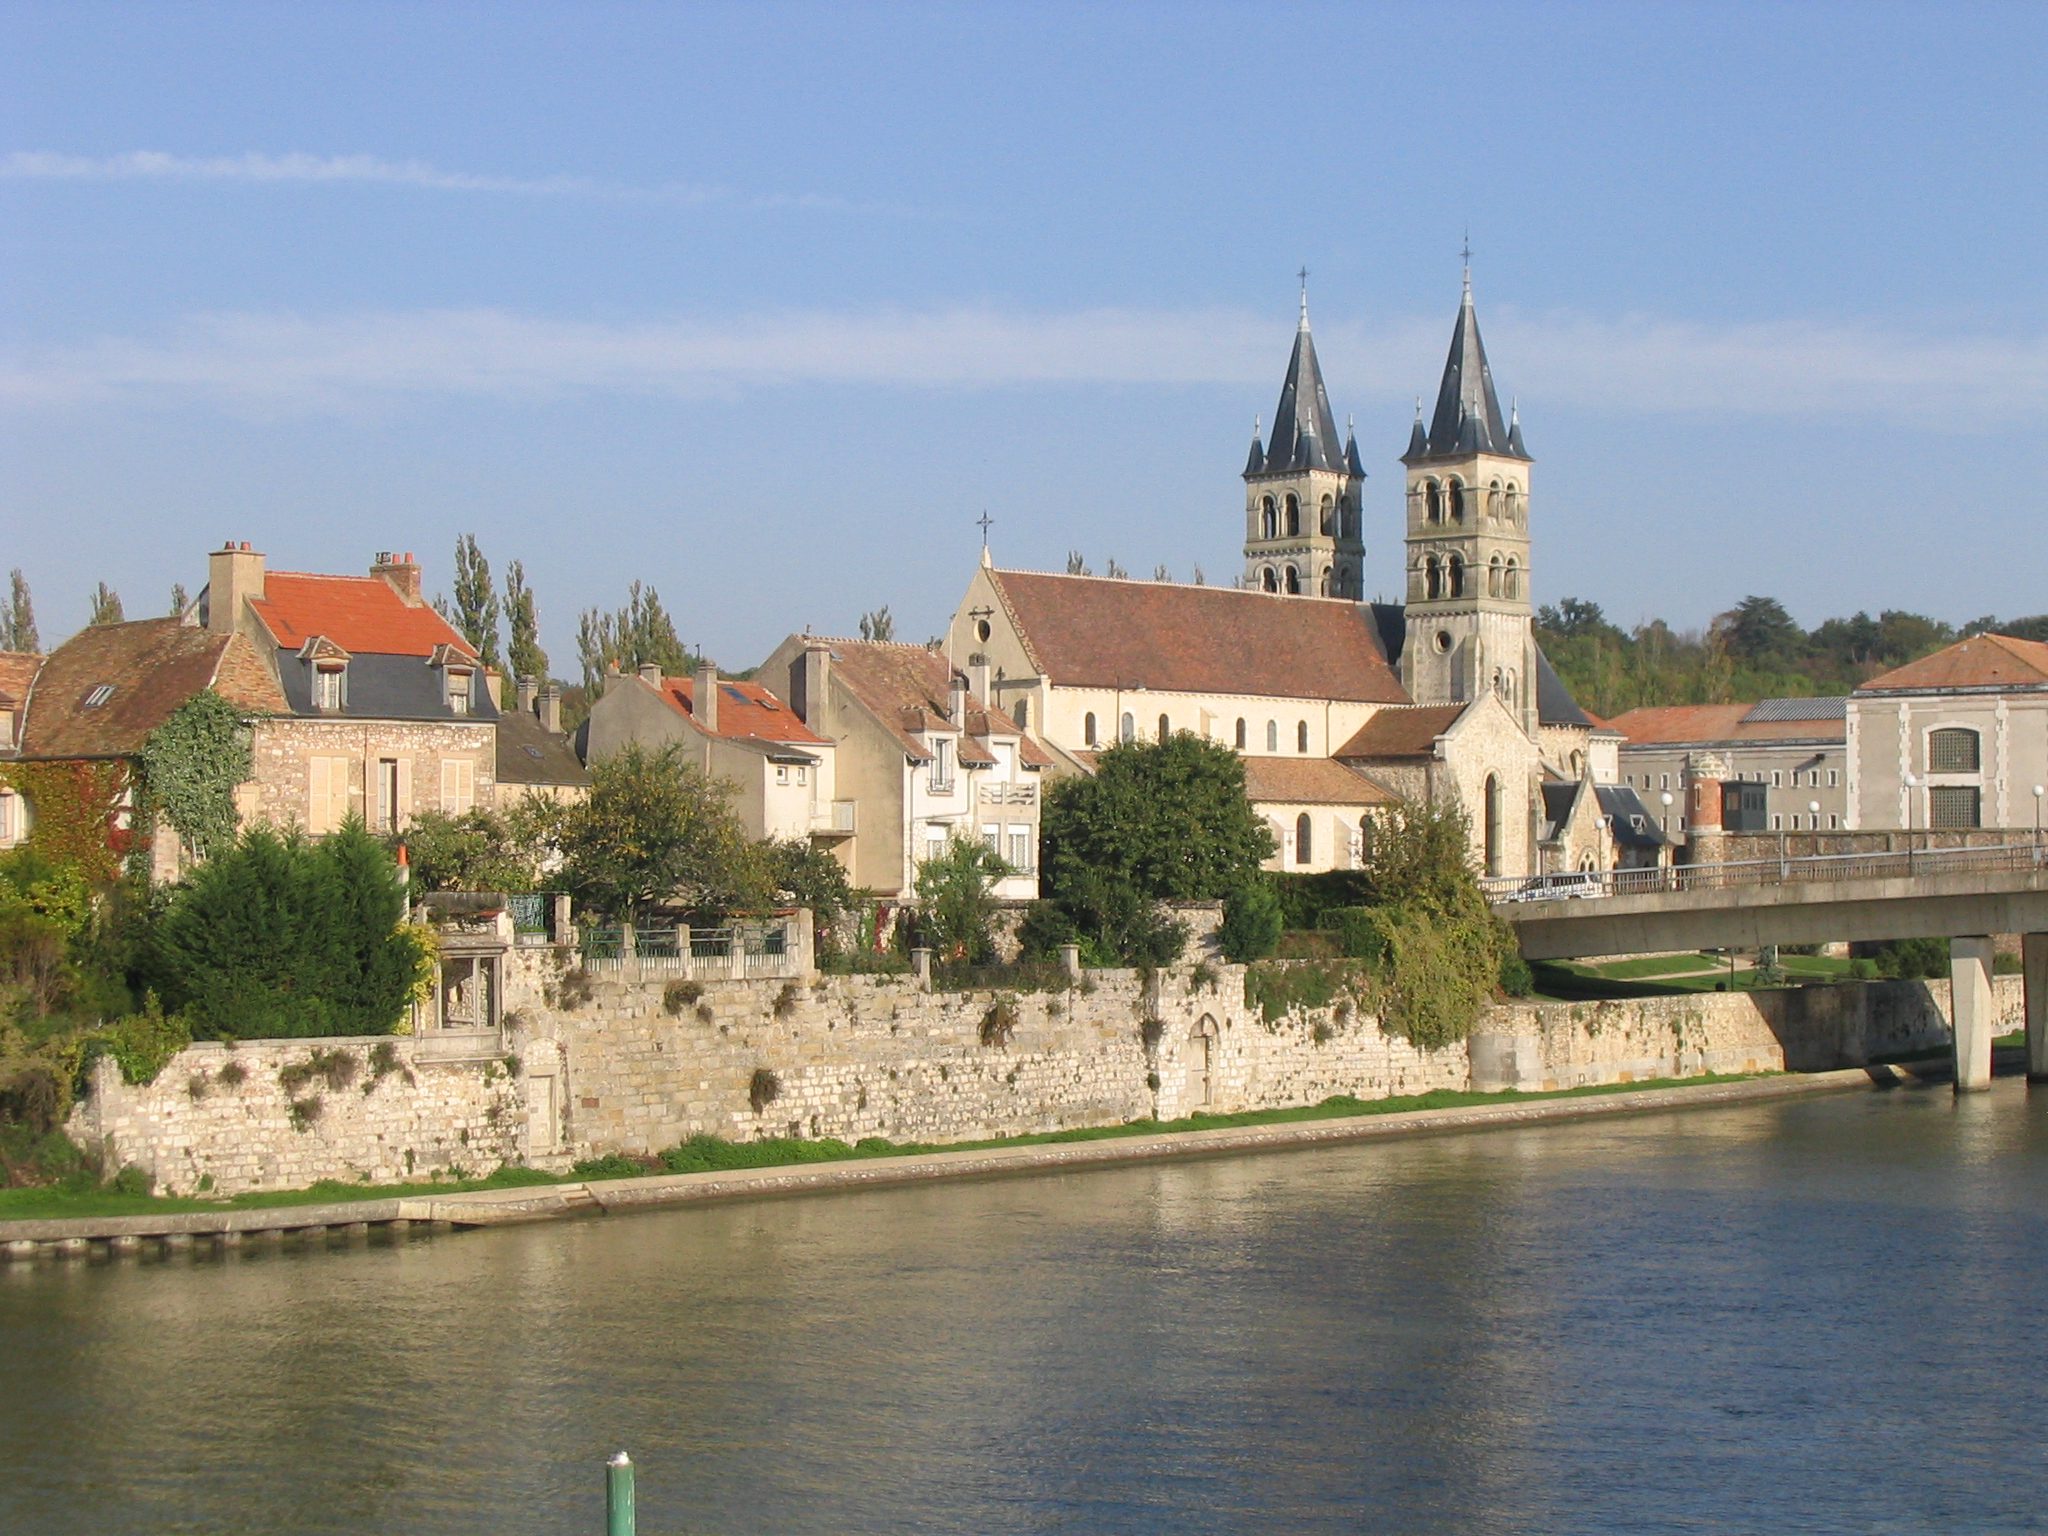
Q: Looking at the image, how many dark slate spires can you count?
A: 2